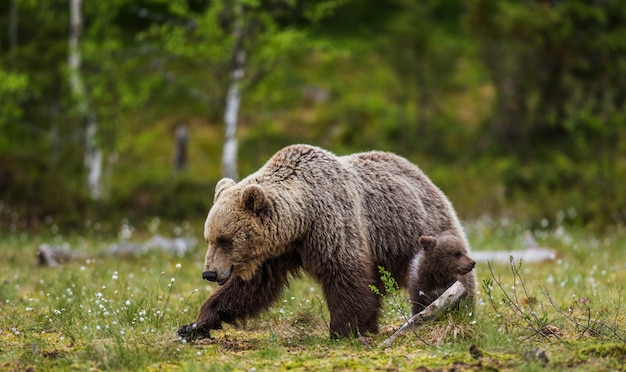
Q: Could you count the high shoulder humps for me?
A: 1